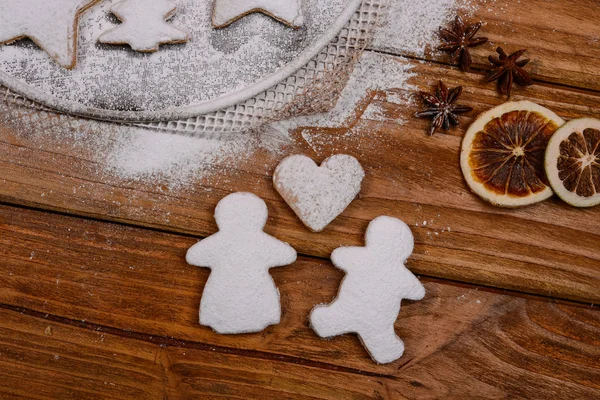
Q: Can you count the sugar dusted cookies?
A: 6